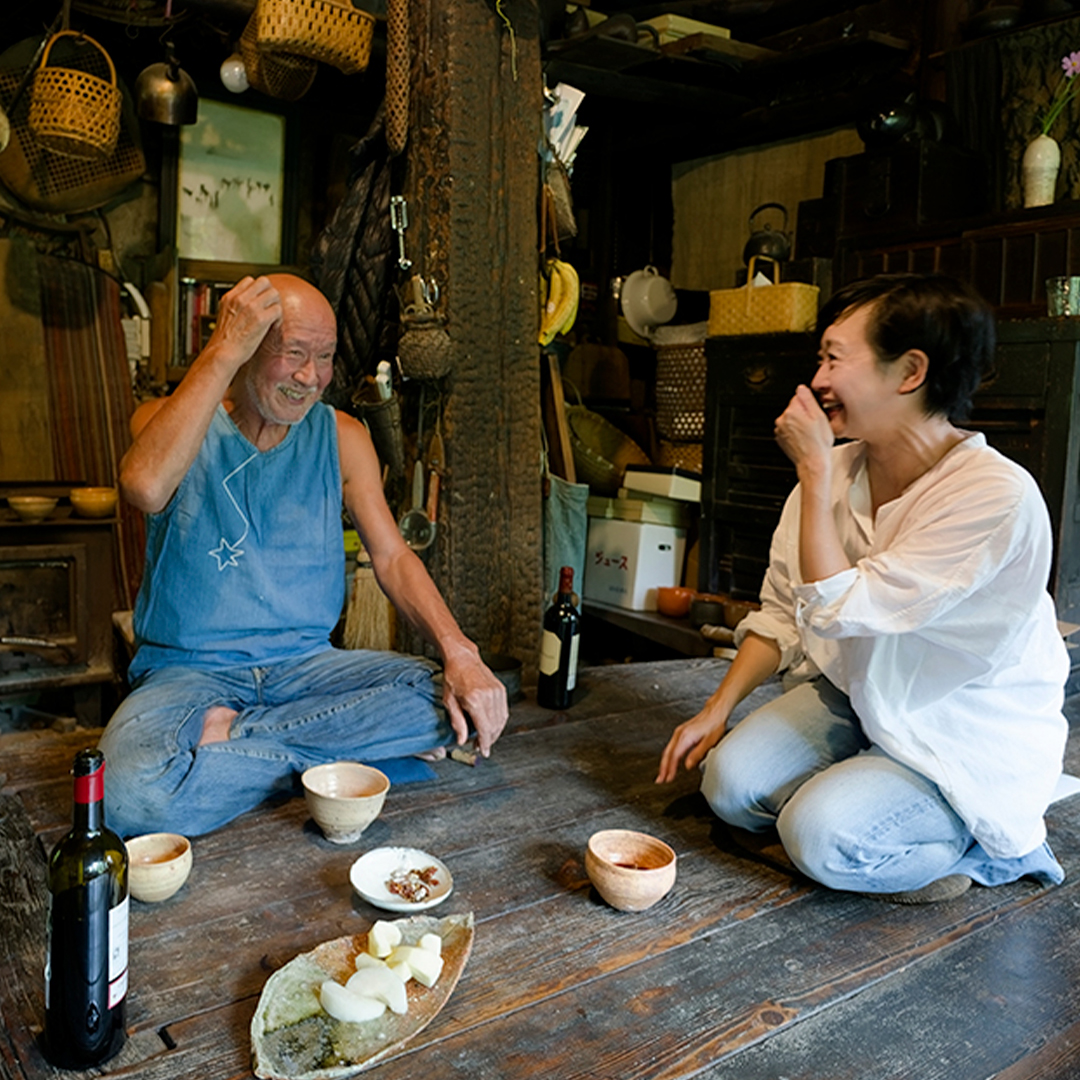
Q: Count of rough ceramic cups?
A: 3